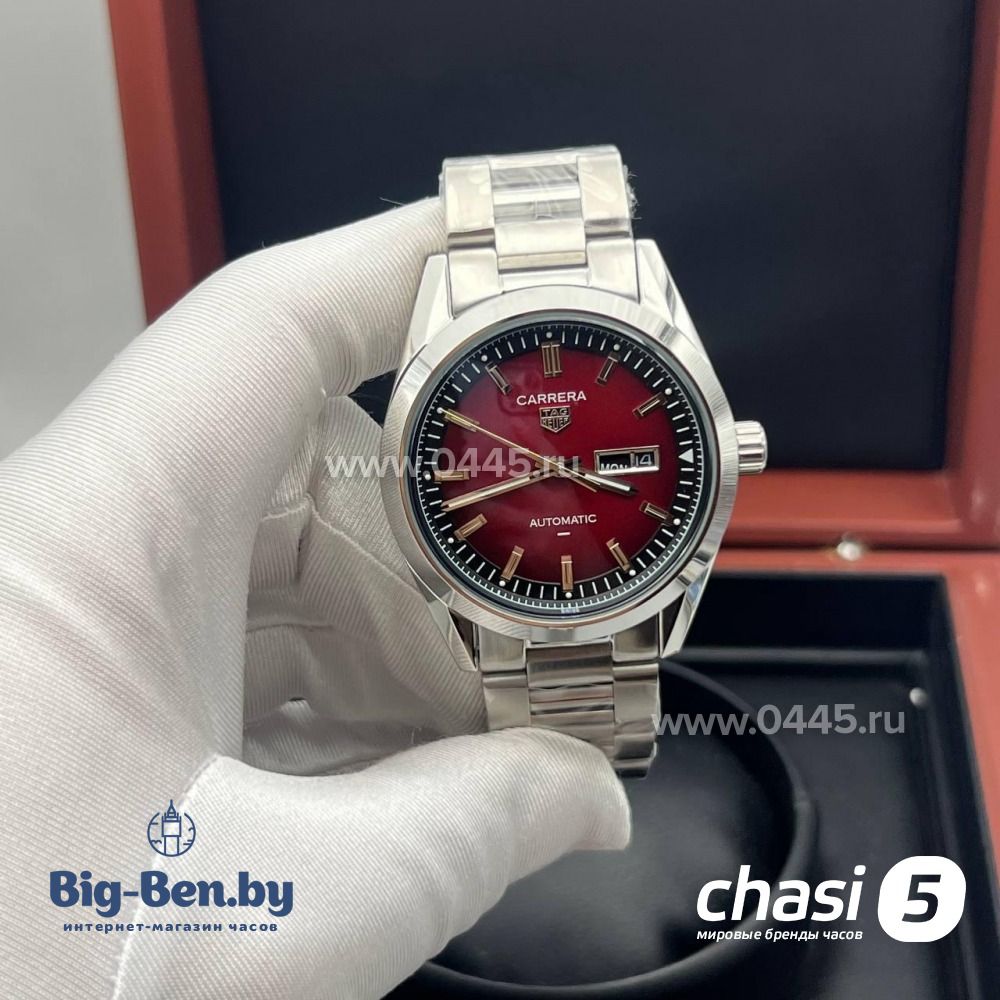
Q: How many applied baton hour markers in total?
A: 11